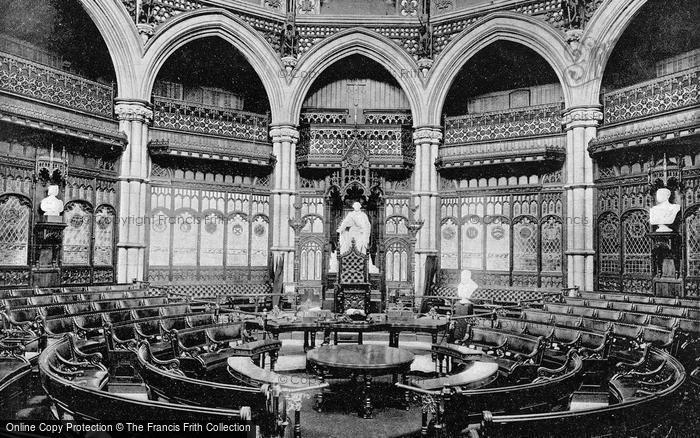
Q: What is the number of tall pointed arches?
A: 5